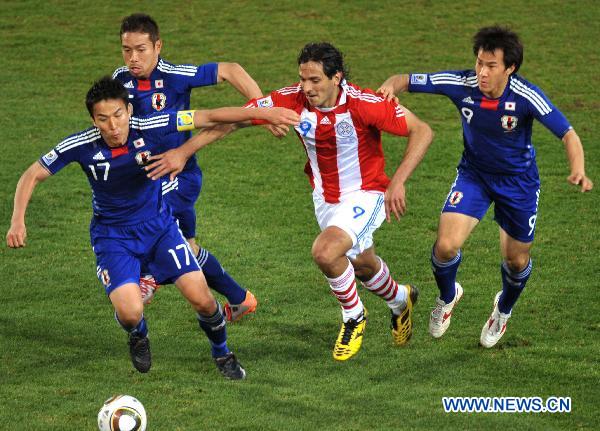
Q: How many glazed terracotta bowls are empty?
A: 0